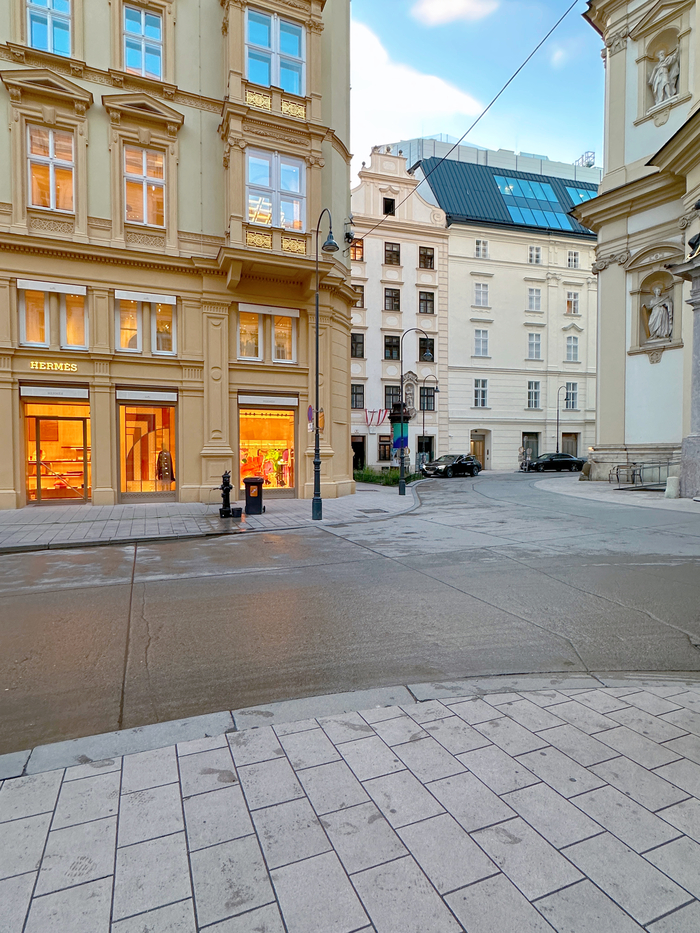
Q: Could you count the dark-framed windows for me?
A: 14